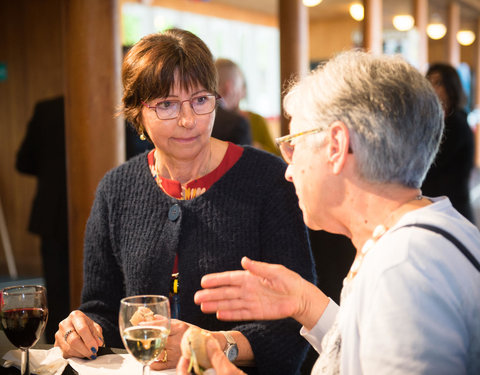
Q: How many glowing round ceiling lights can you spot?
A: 5